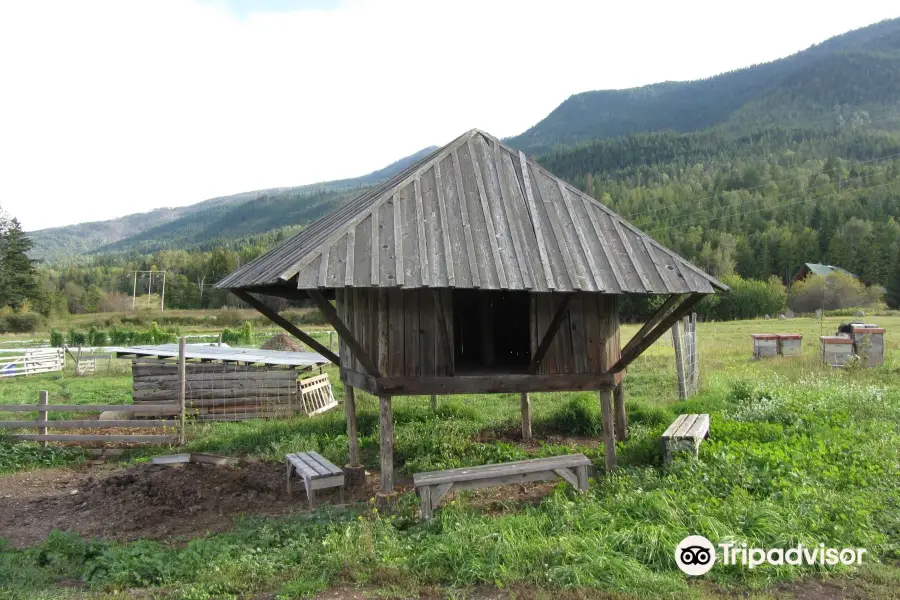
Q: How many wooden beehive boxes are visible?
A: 4